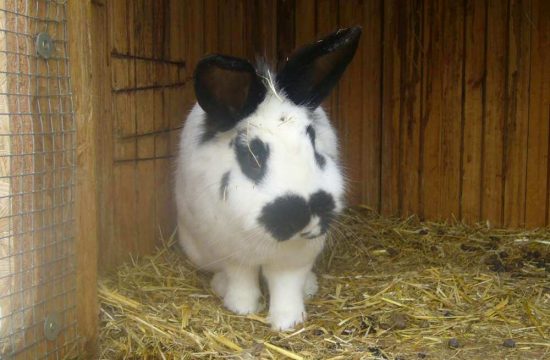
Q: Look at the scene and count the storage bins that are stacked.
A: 0